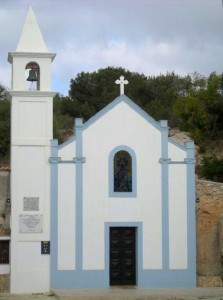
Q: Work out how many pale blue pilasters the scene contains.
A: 4